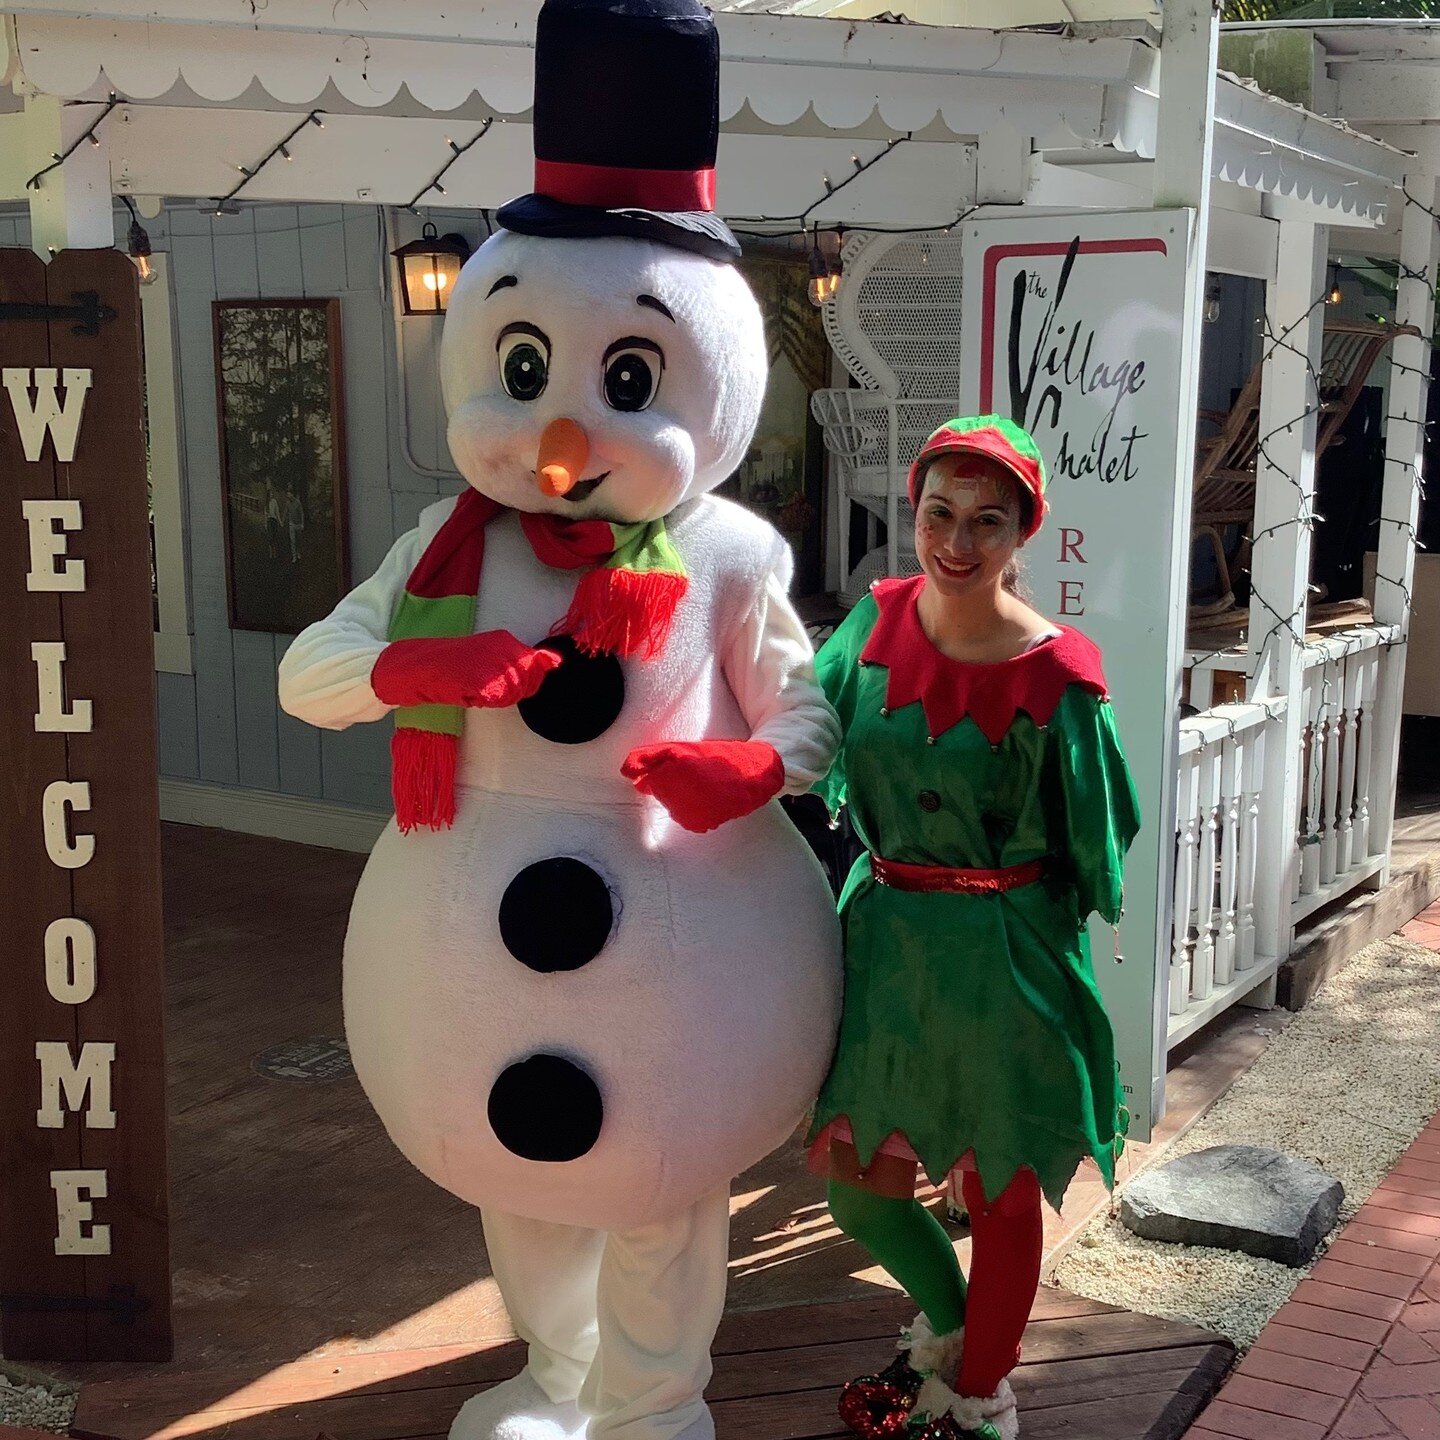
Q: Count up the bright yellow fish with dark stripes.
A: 0